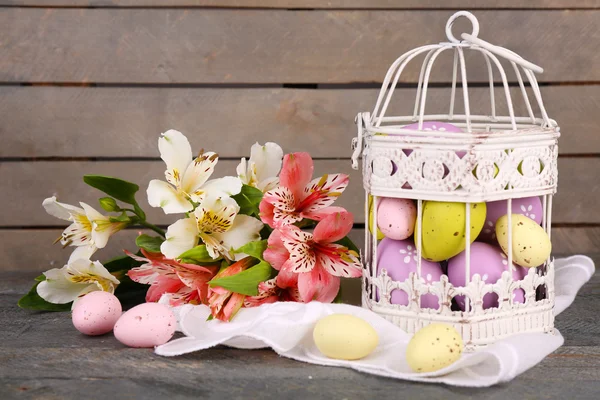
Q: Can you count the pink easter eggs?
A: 3